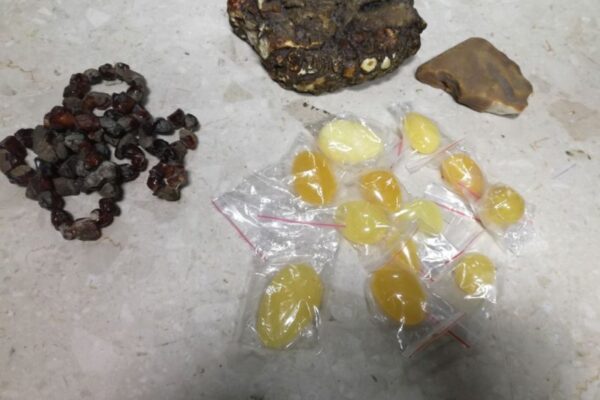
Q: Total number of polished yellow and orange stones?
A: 12